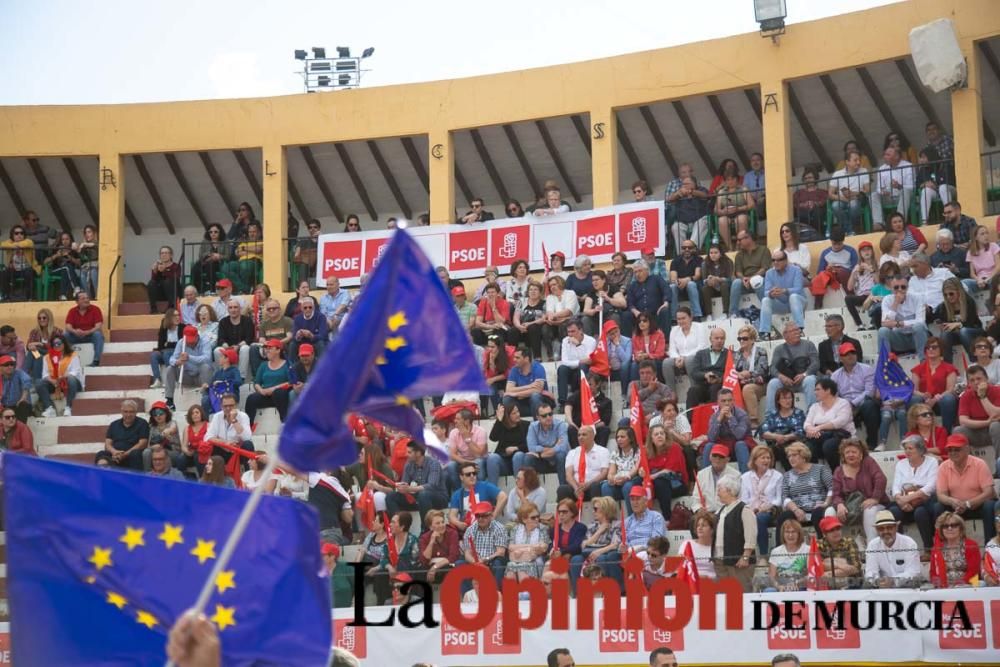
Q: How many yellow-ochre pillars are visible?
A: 6